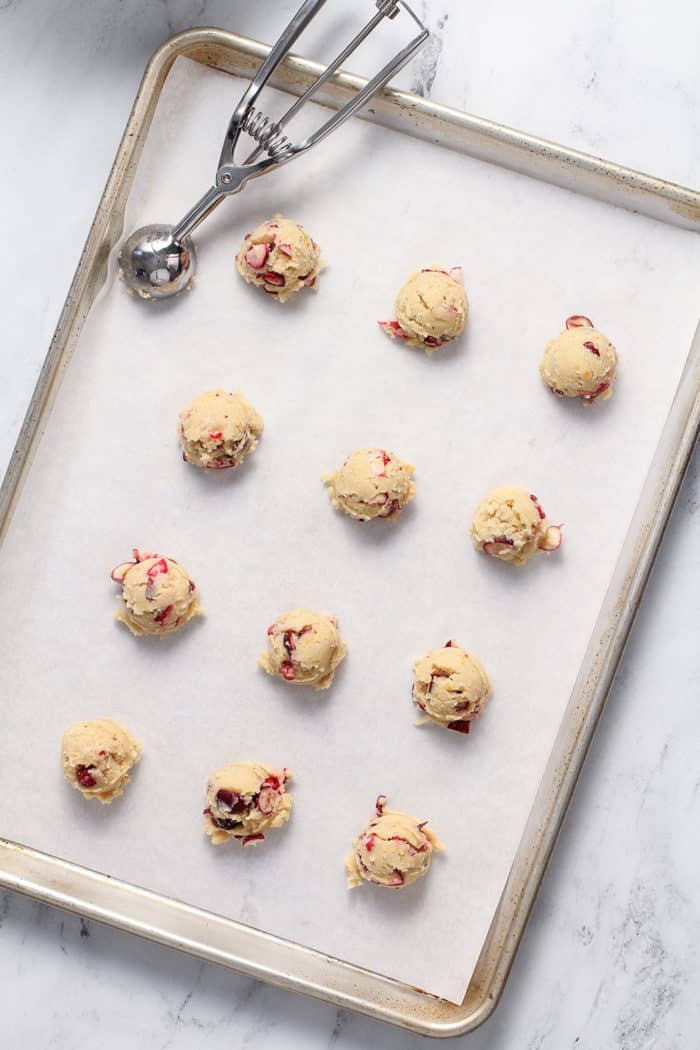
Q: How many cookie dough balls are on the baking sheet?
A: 12